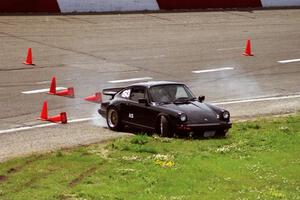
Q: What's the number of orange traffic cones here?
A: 7